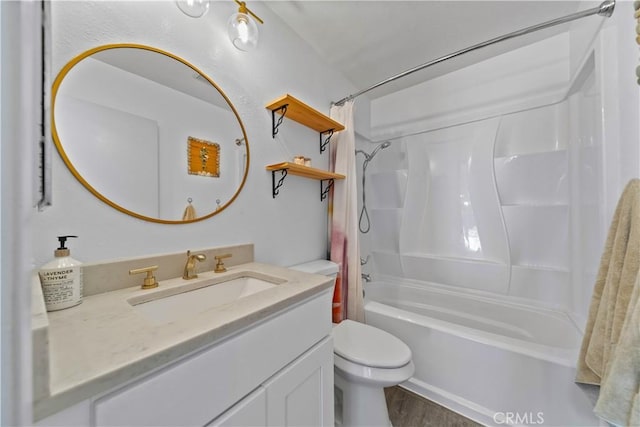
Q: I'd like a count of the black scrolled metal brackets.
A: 4